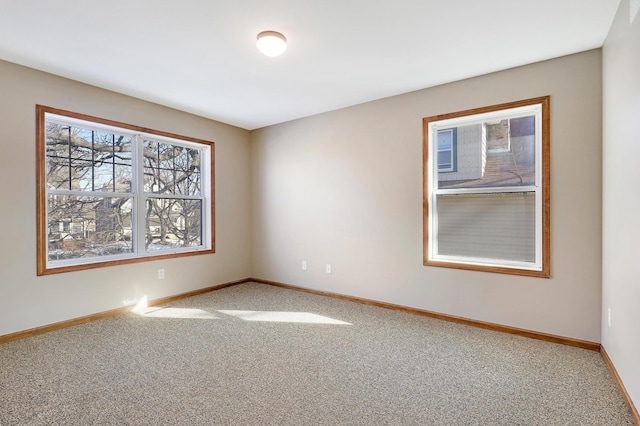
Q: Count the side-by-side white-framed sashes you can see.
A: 2